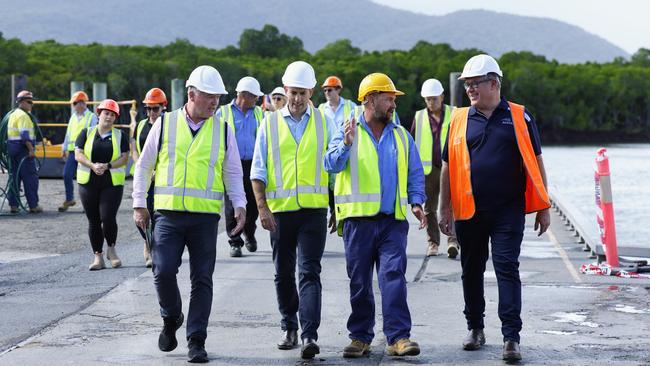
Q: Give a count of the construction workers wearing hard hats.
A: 12